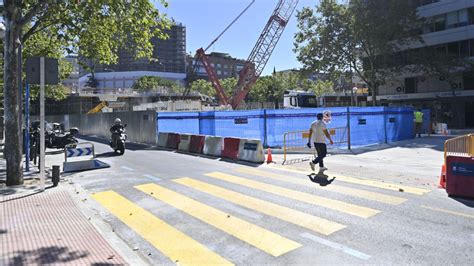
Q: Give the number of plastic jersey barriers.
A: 7